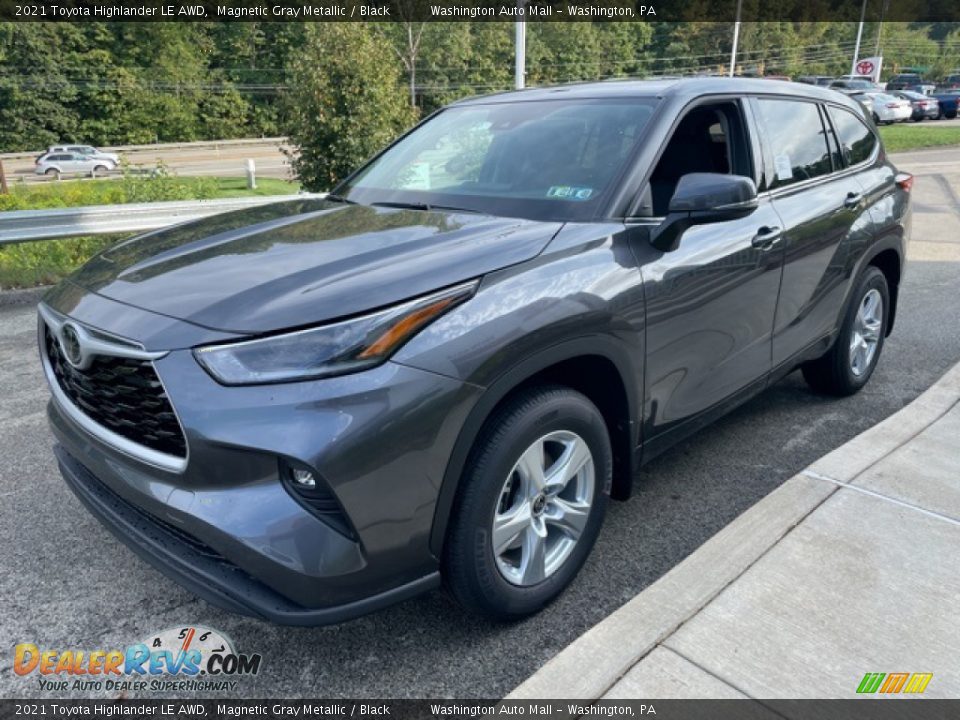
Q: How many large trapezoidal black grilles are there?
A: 1